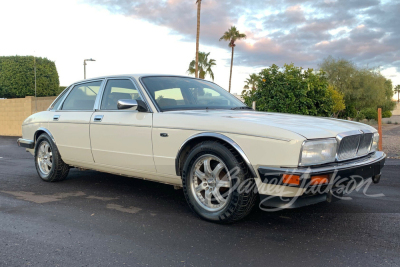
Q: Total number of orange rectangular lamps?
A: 2